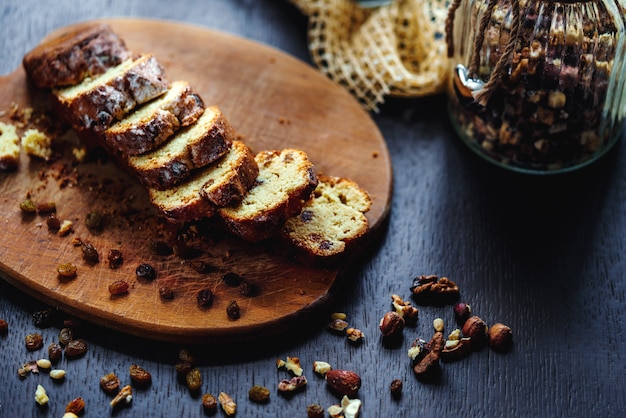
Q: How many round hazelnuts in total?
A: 3